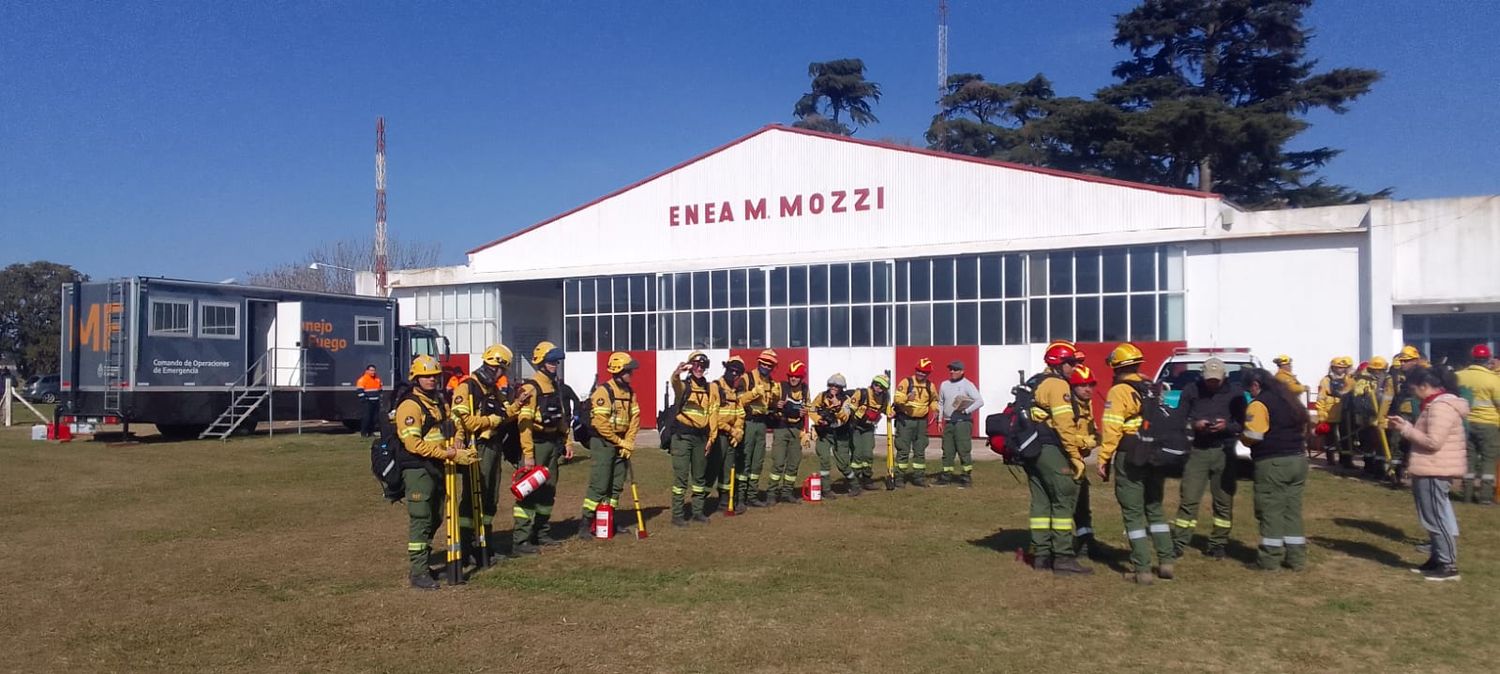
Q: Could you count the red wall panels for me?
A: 5